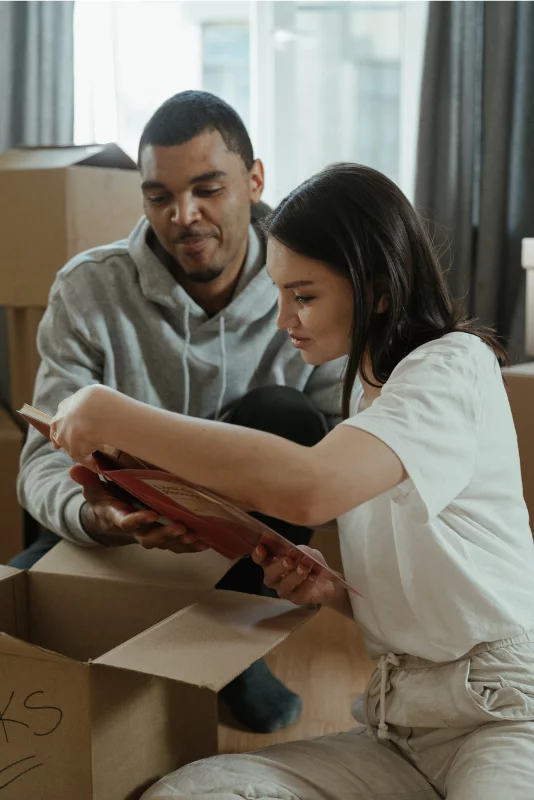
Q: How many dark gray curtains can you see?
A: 2